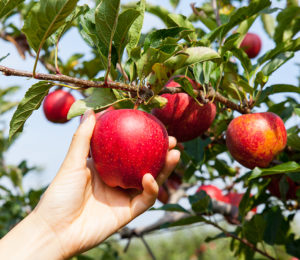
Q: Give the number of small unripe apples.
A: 0